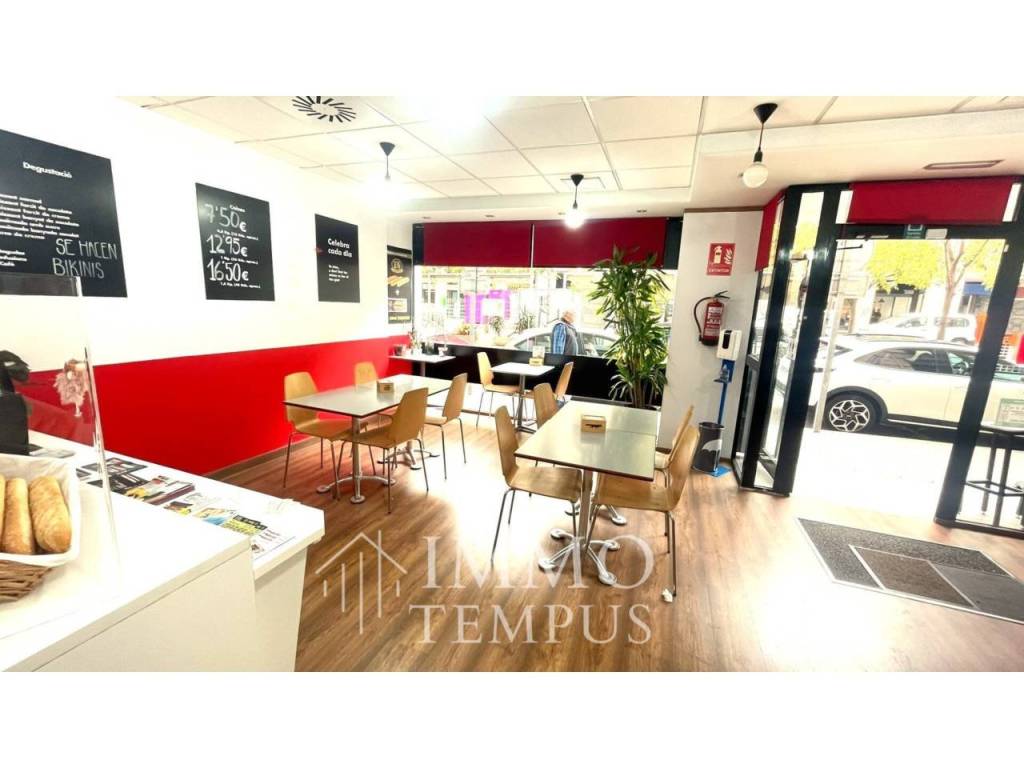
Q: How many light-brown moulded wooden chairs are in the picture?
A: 10